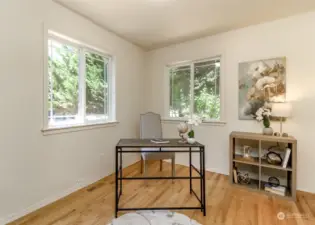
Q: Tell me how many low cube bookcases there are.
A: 1